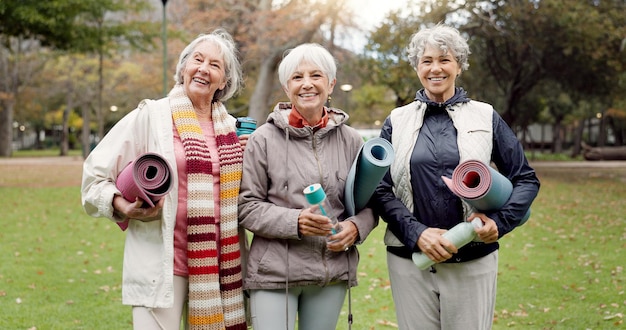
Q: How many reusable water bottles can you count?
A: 3